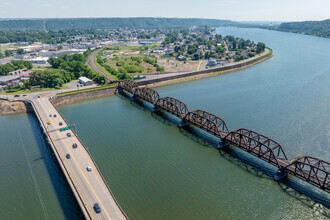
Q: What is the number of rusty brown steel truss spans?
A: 6